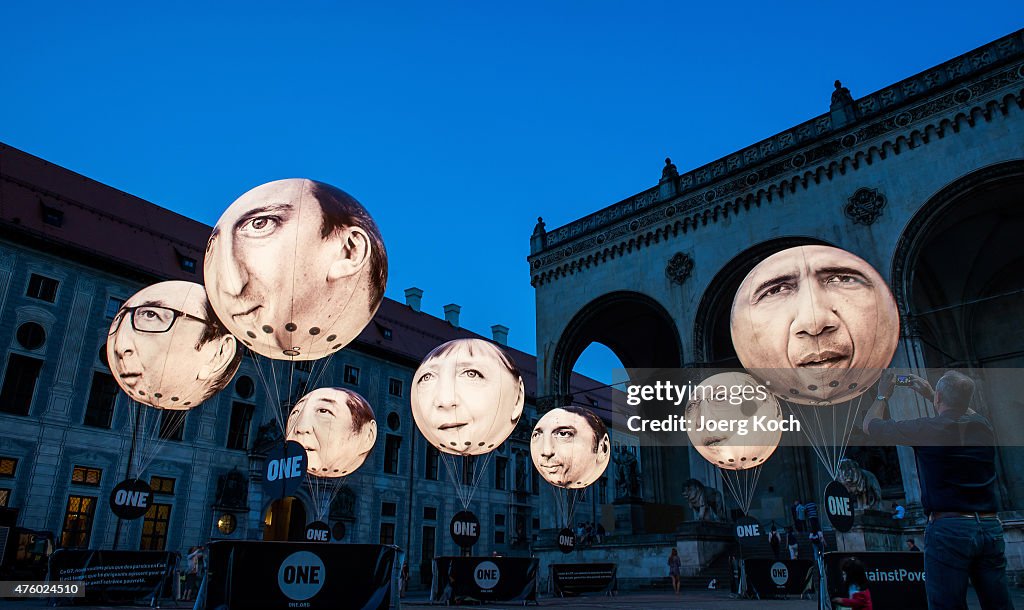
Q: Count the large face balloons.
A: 7